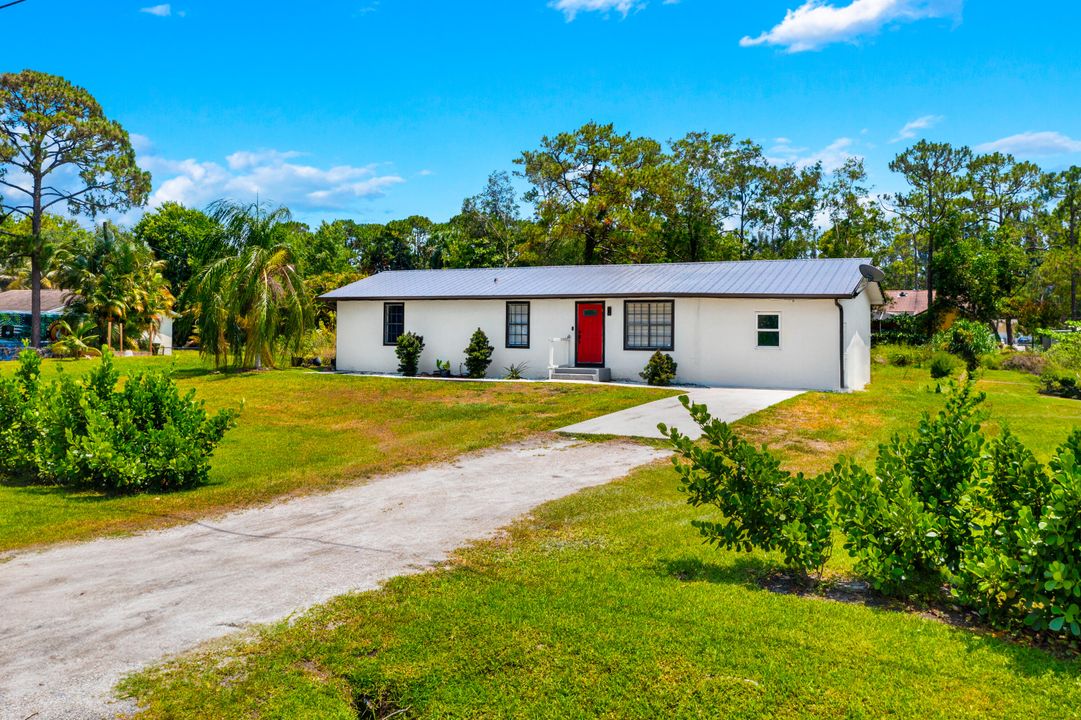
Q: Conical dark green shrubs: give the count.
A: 3